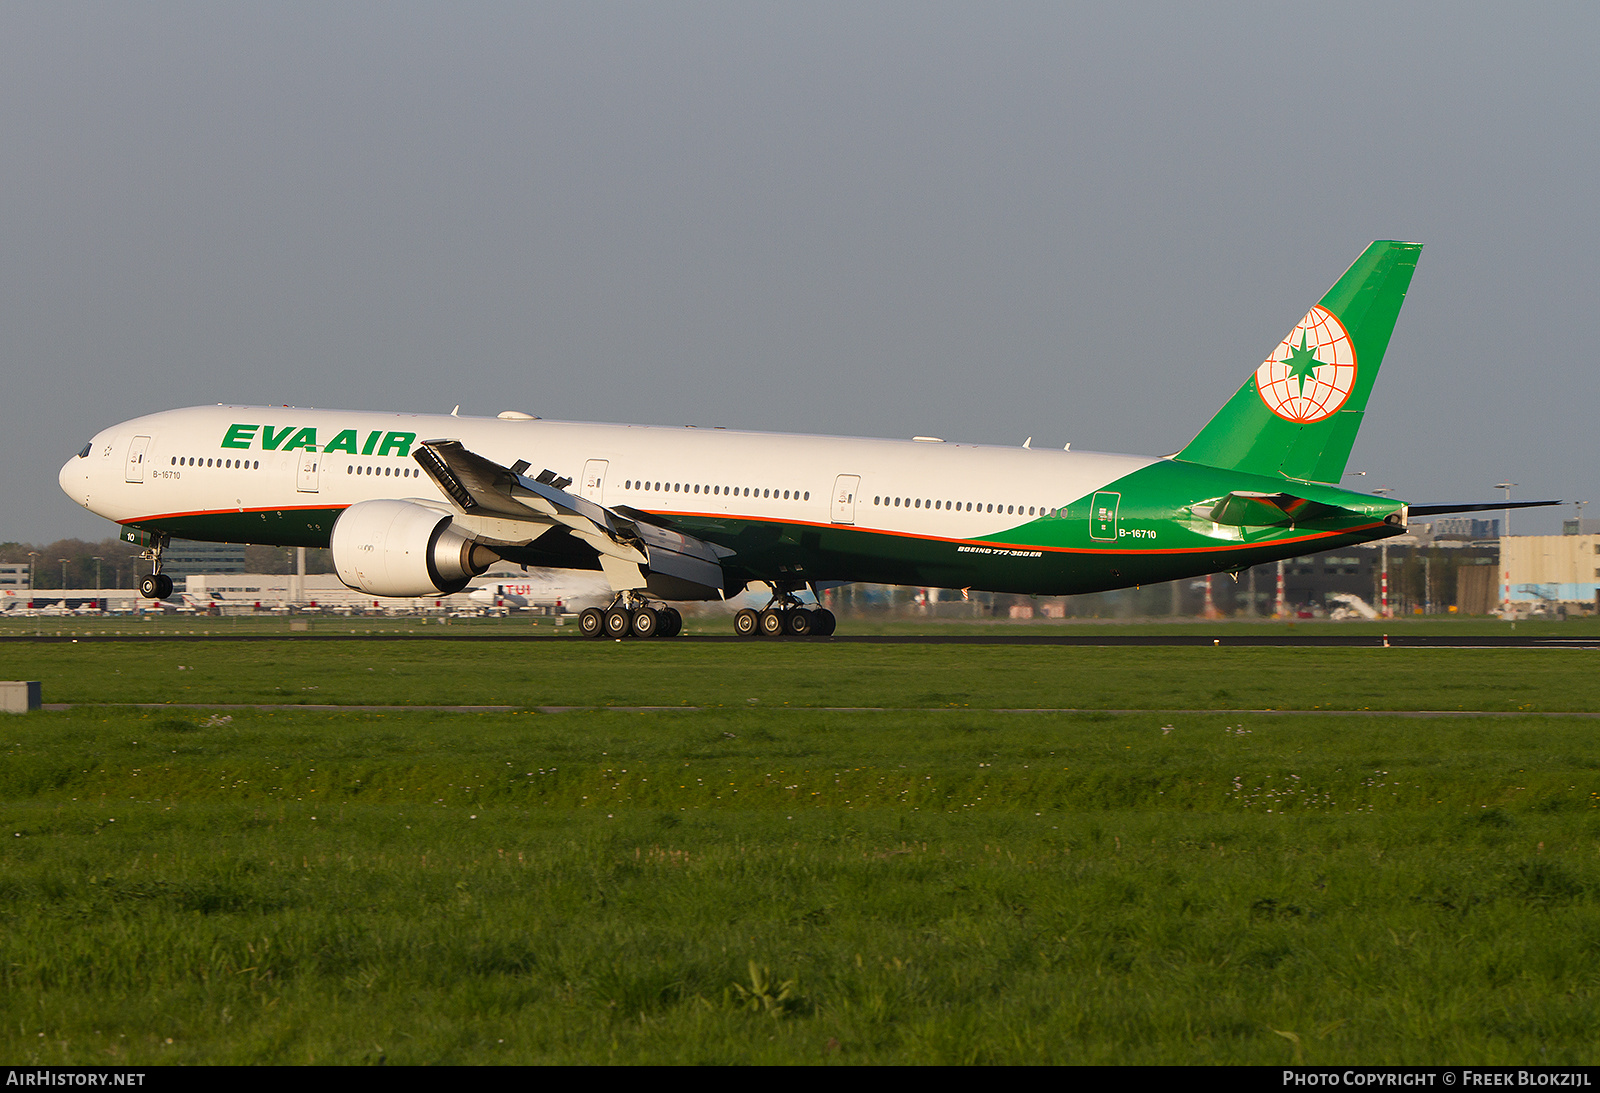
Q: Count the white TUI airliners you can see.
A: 1